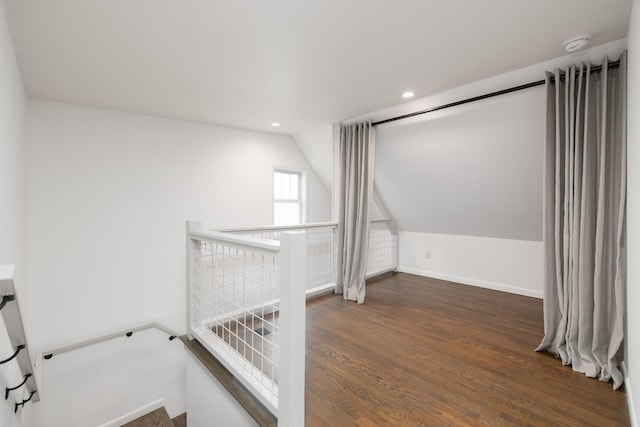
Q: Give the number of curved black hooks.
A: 4